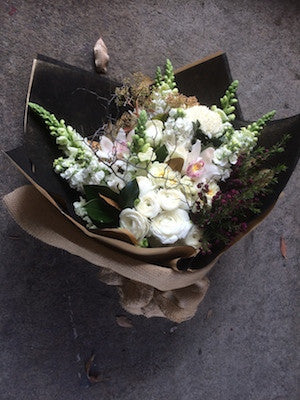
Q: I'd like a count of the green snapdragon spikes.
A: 6